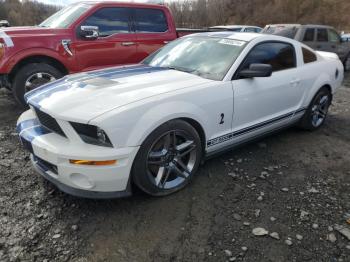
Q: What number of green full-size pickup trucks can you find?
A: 0